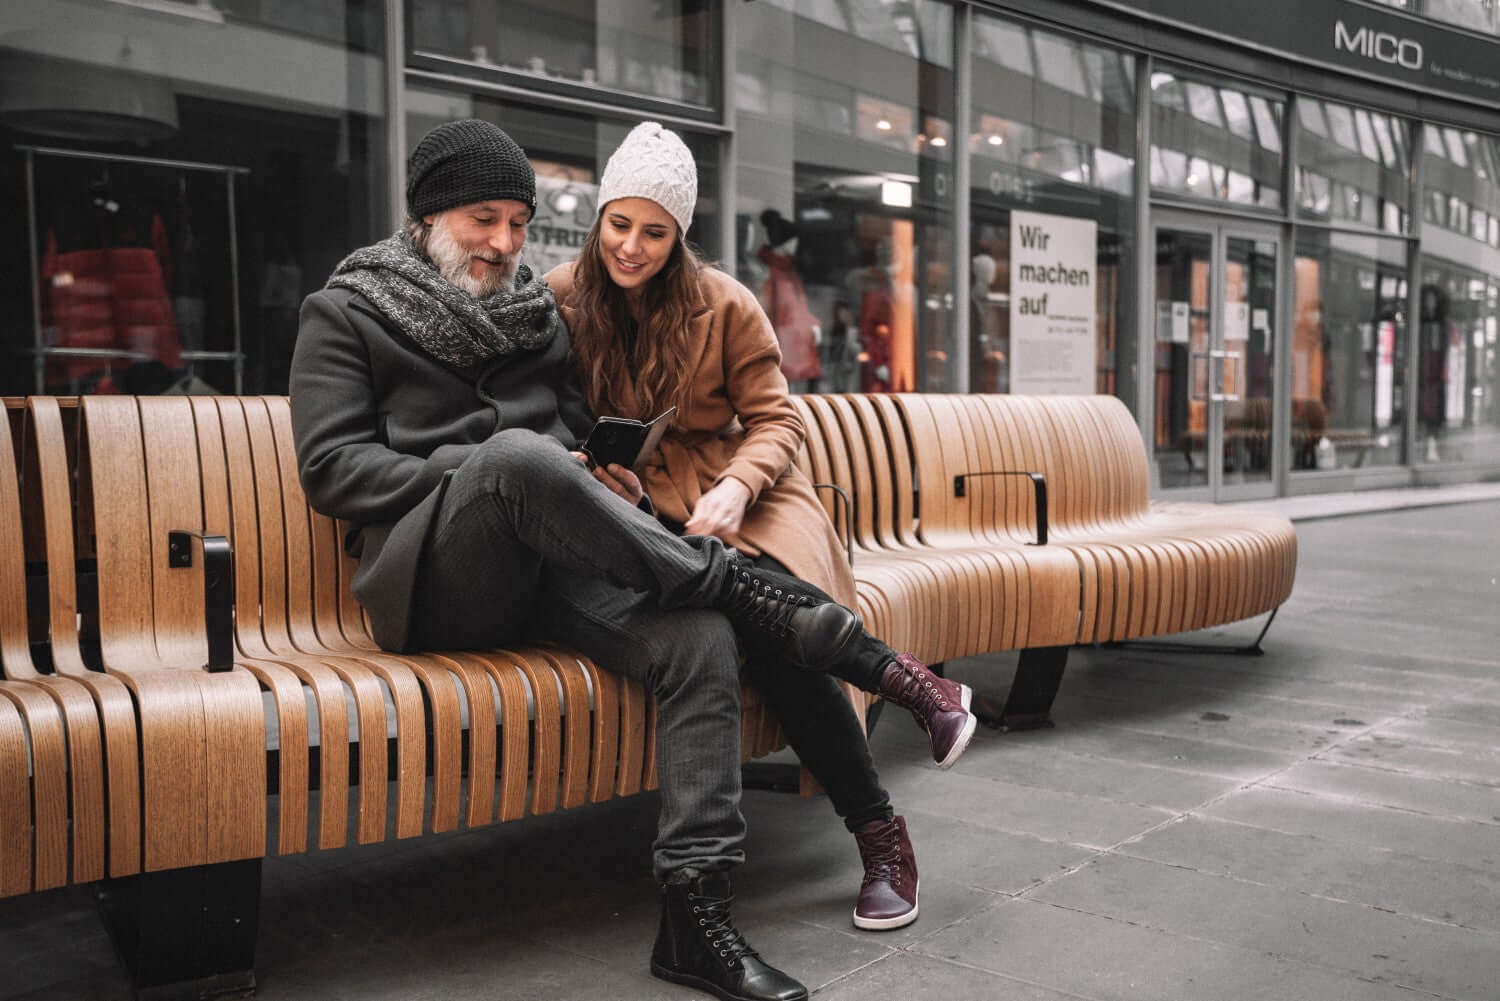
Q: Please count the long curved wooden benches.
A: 1